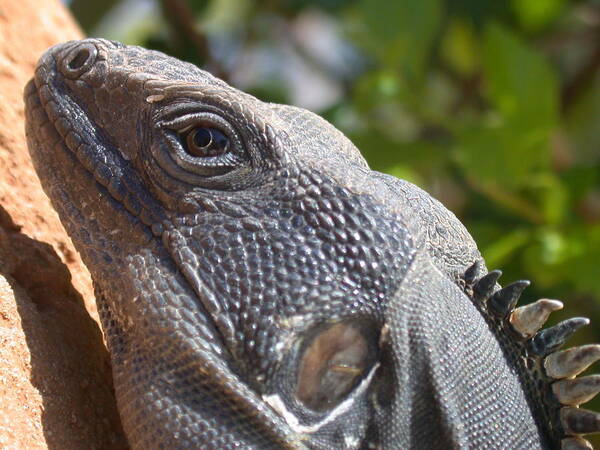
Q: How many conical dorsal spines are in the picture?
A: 9